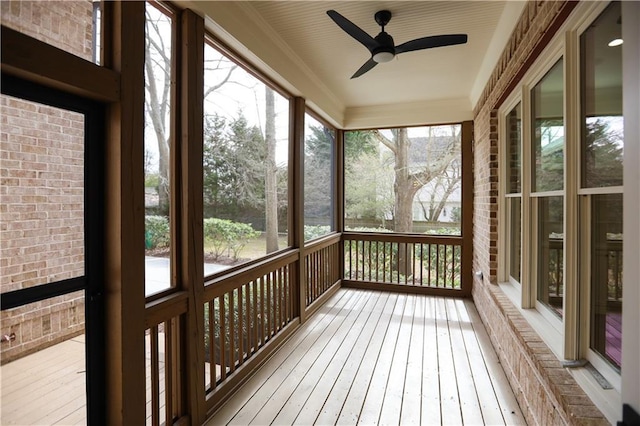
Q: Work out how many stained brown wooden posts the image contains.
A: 5